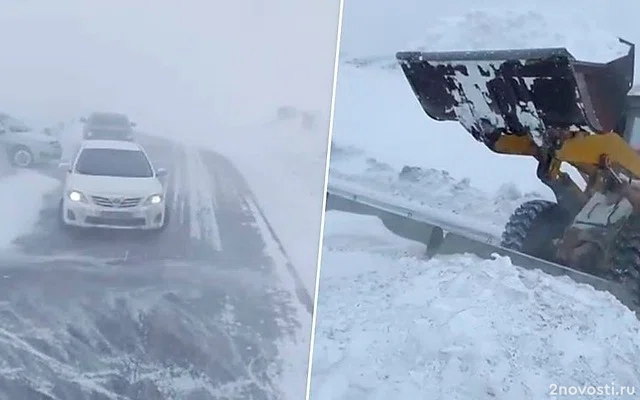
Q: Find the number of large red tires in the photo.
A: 0